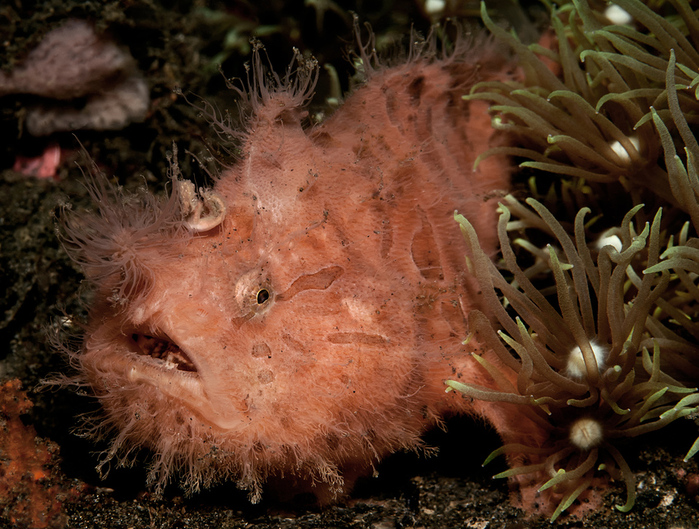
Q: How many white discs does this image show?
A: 6